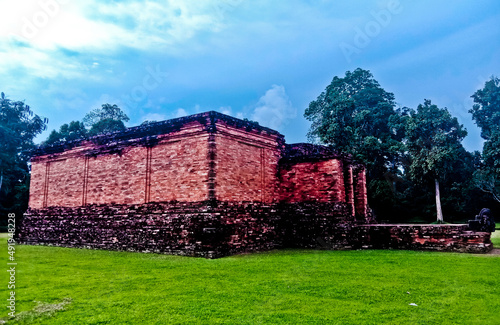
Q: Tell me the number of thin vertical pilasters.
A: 4